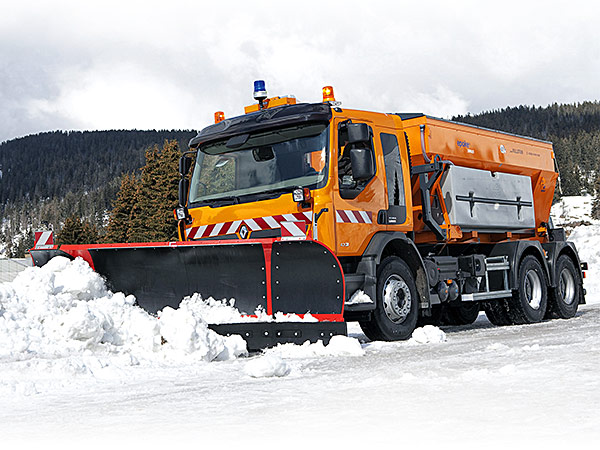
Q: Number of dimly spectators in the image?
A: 0